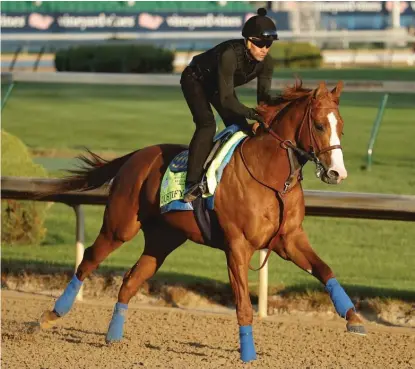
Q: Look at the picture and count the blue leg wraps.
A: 4